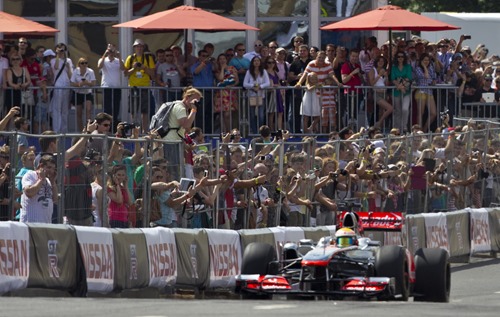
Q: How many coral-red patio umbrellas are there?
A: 3